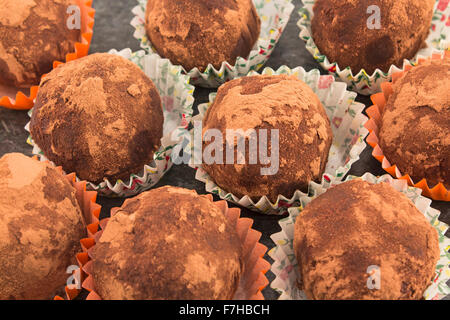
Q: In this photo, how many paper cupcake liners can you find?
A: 9